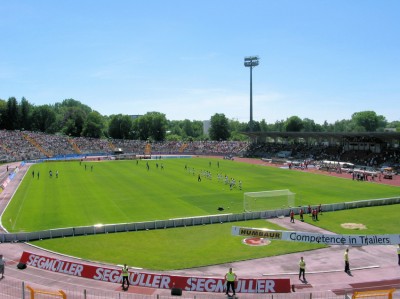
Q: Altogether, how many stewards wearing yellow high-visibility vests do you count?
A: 5